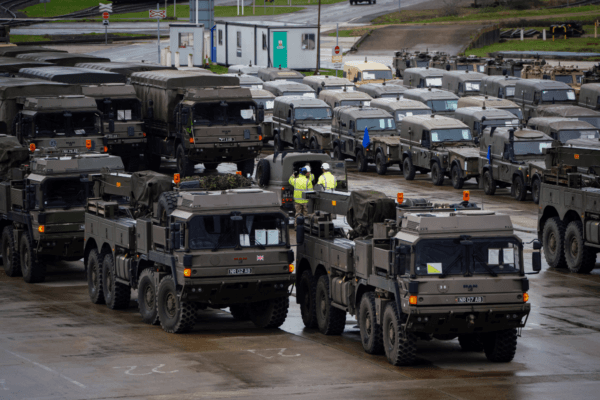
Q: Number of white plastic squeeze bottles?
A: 0